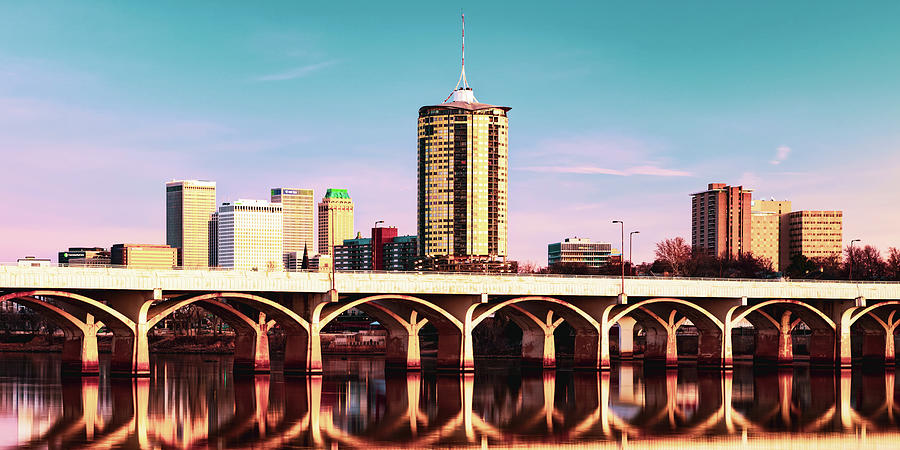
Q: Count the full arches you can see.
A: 5